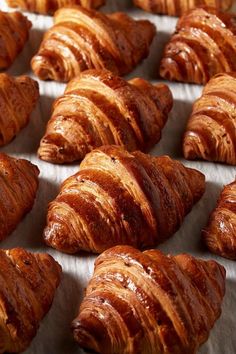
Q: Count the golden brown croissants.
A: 13